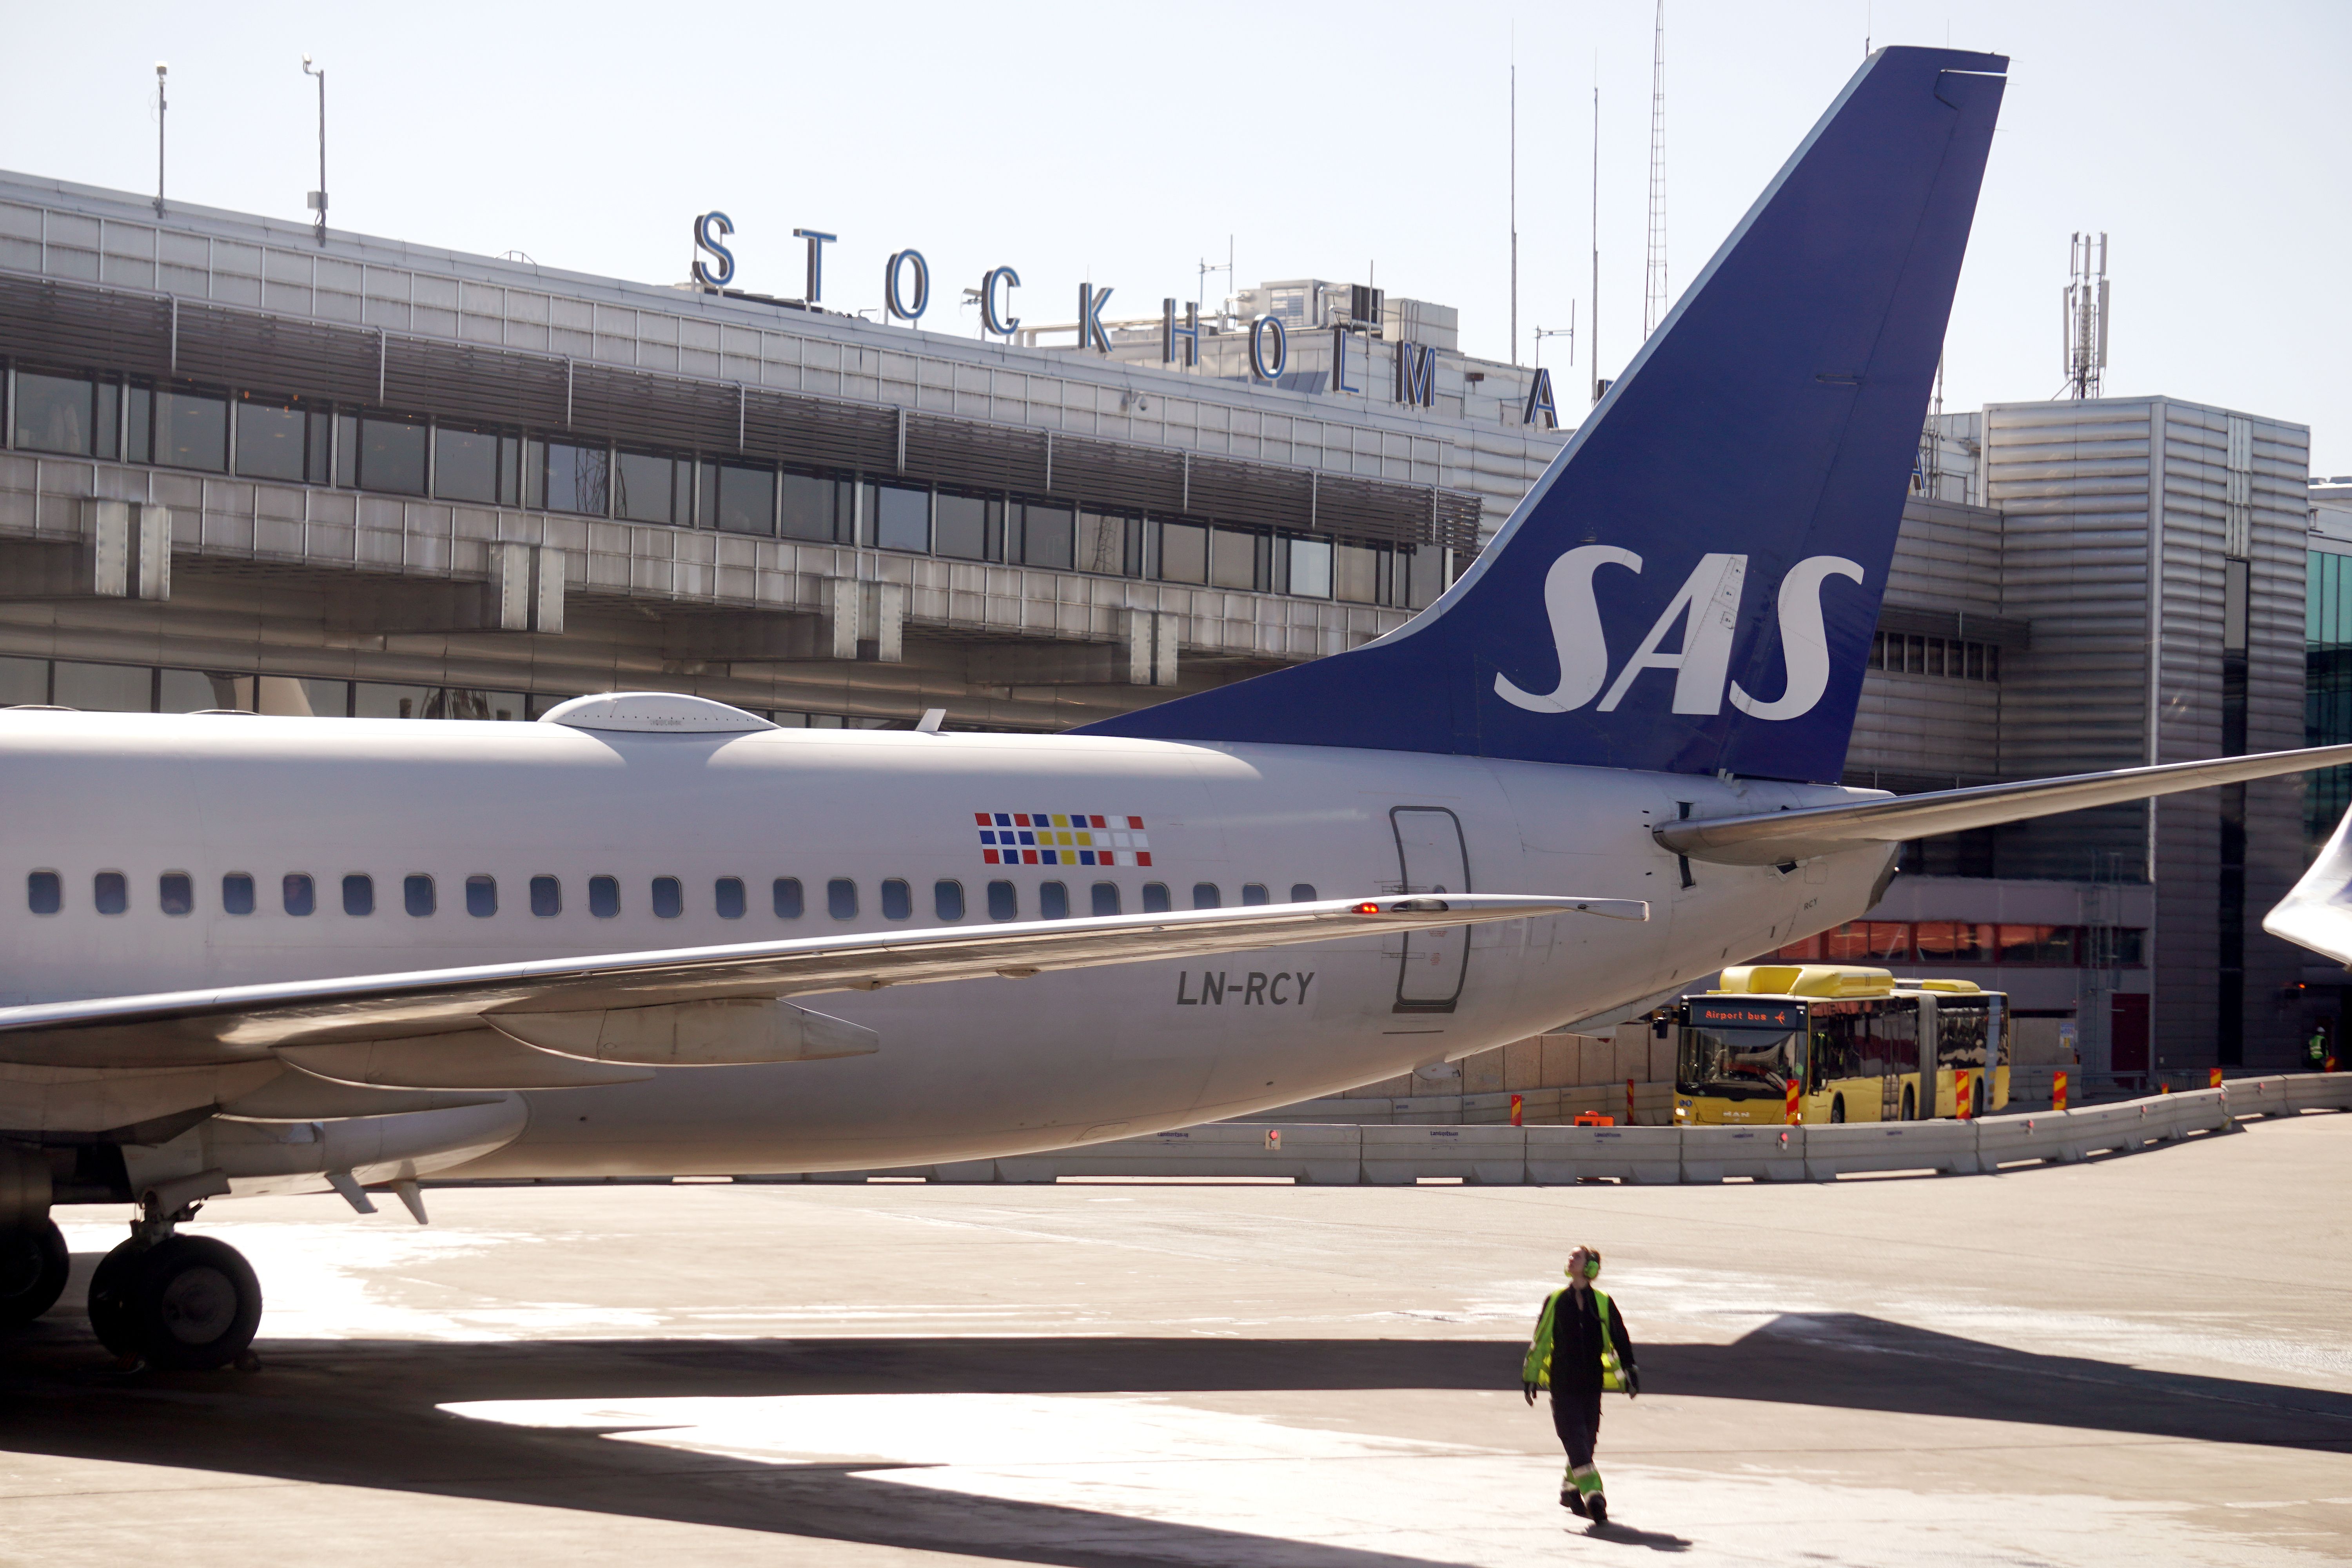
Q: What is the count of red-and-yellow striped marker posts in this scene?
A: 8